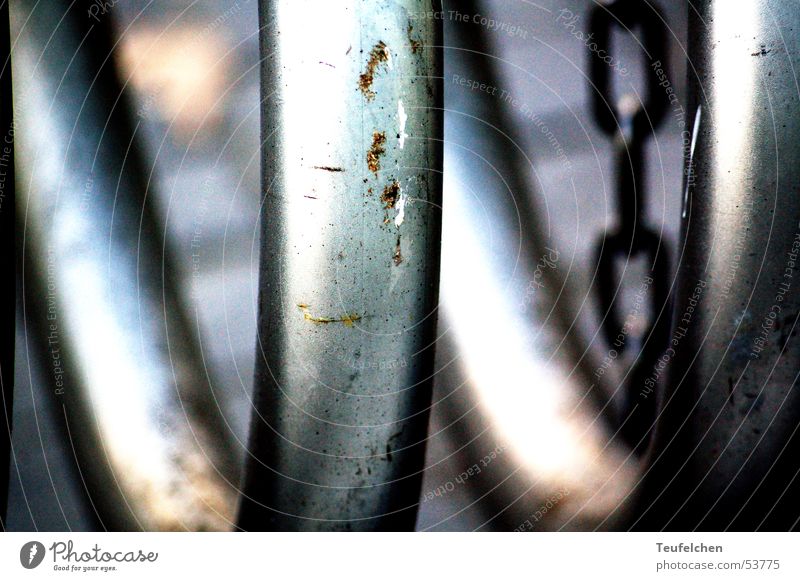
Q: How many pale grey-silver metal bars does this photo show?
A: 4